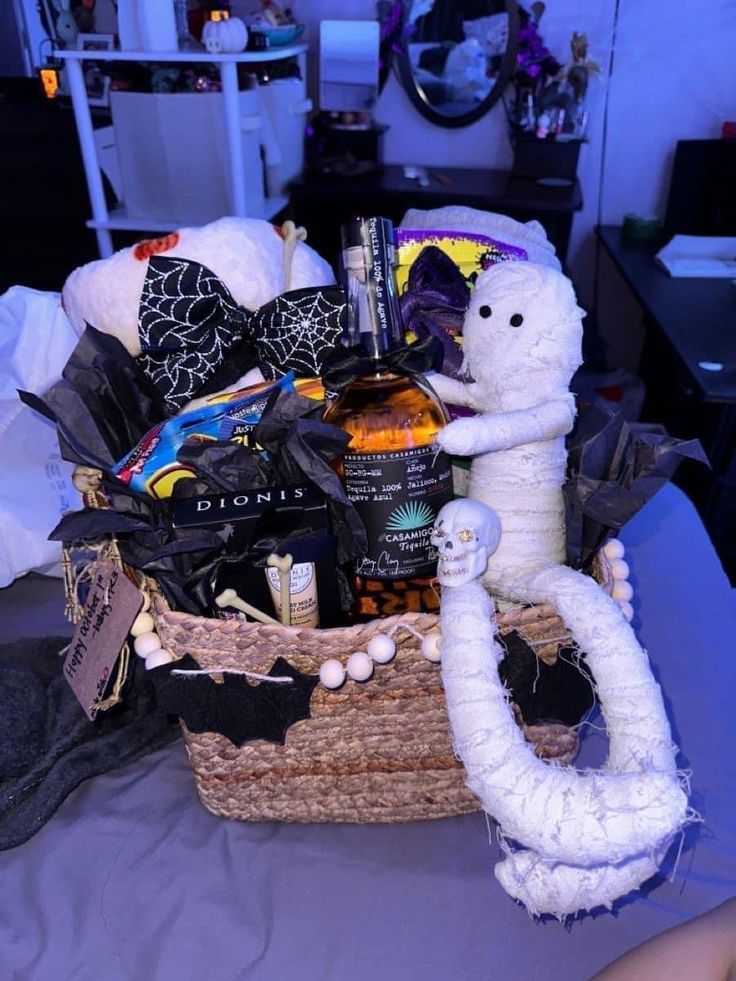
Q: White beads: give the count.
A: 12